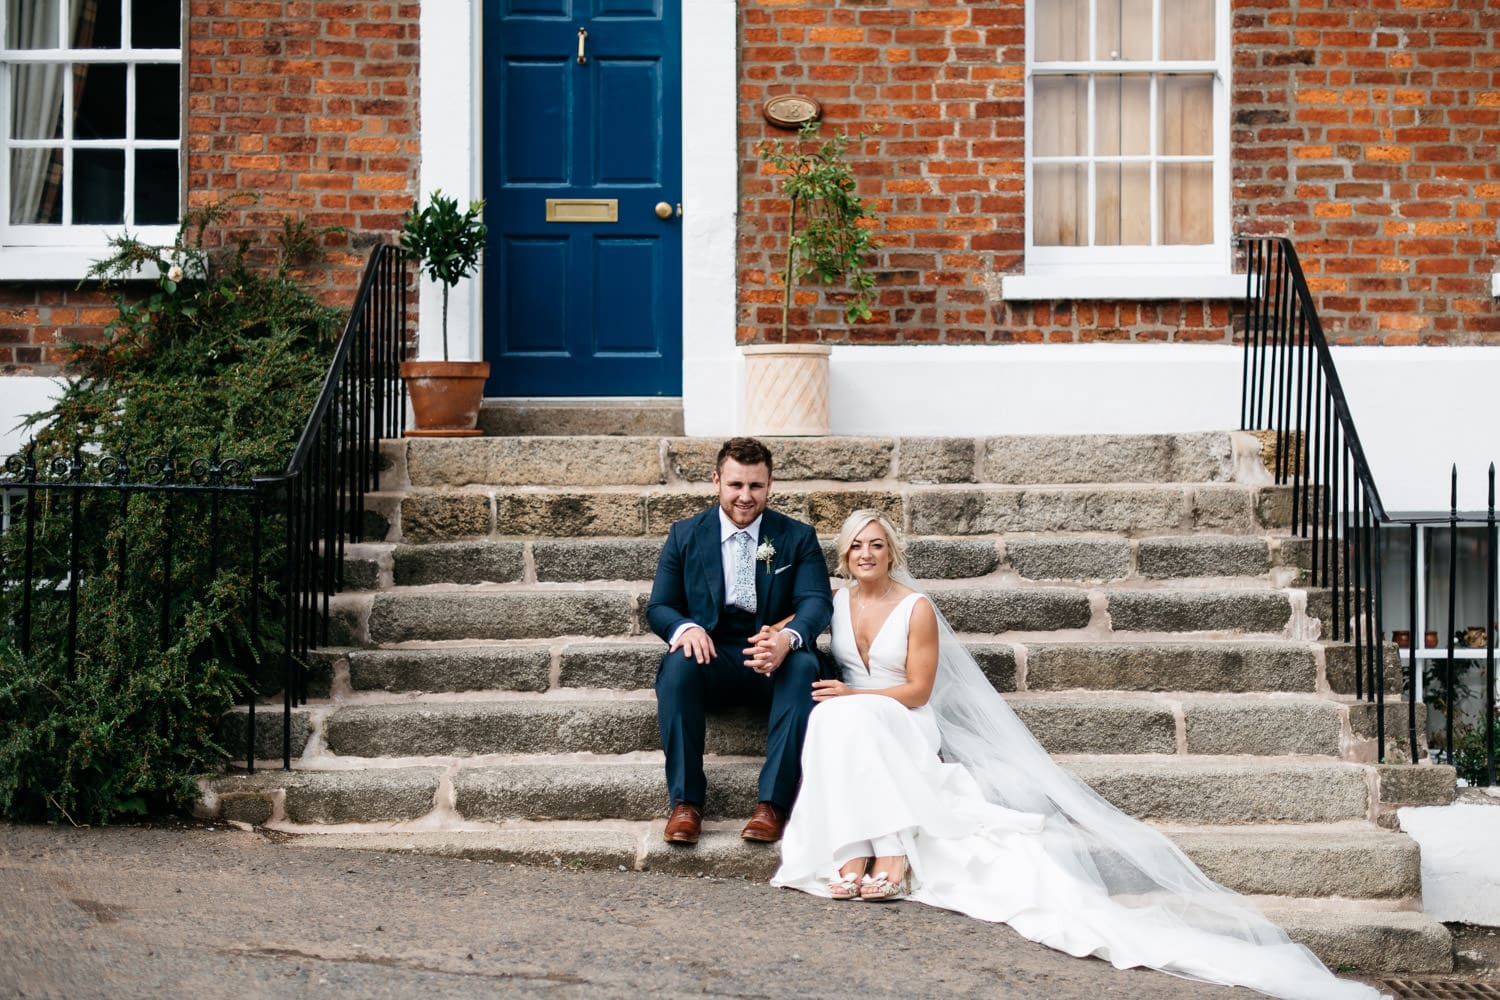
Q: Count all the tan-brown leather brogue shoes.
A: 2